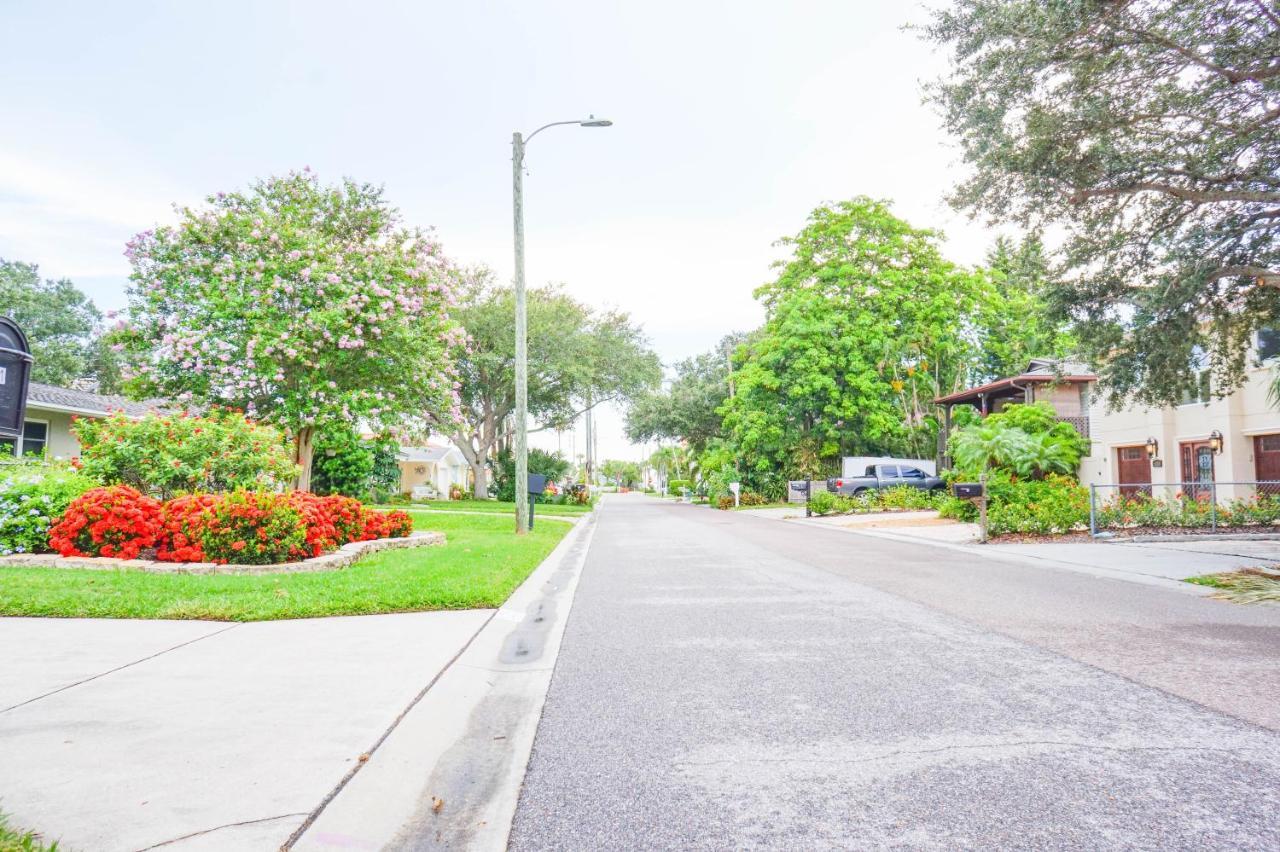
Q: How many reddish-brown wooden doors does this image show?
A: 3